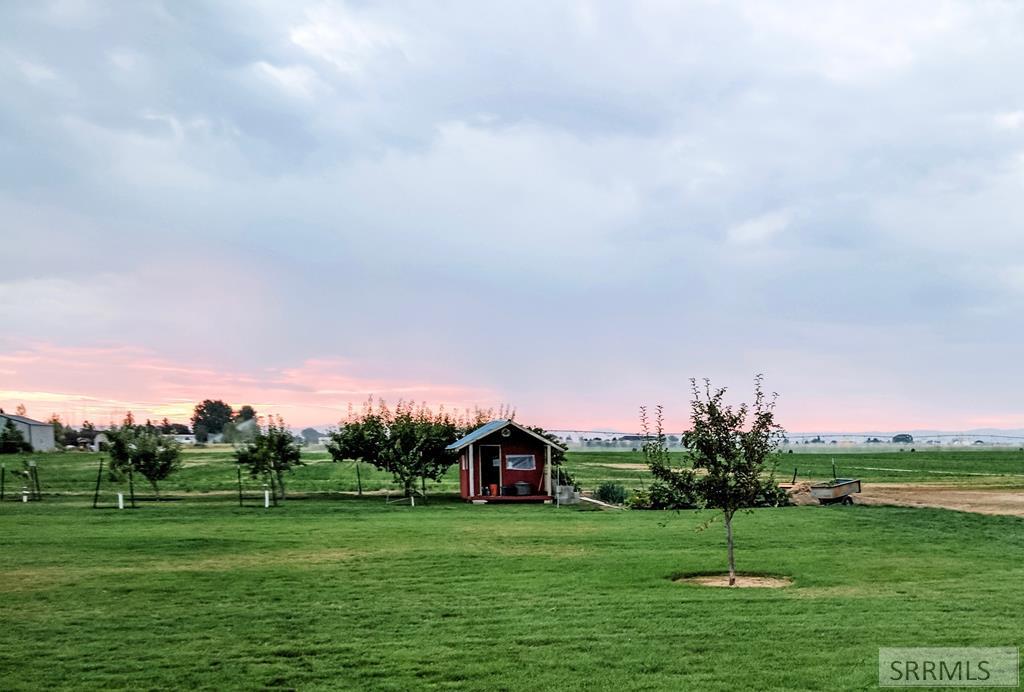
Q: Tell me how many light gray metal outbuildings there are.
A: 1